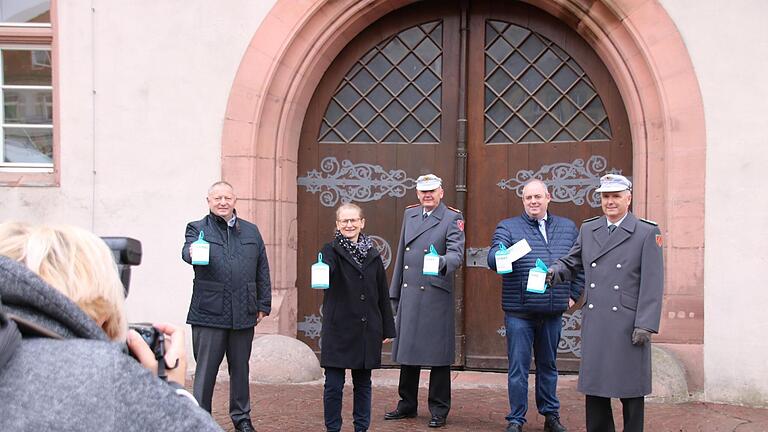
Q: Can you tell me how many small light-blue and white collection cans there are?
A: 5